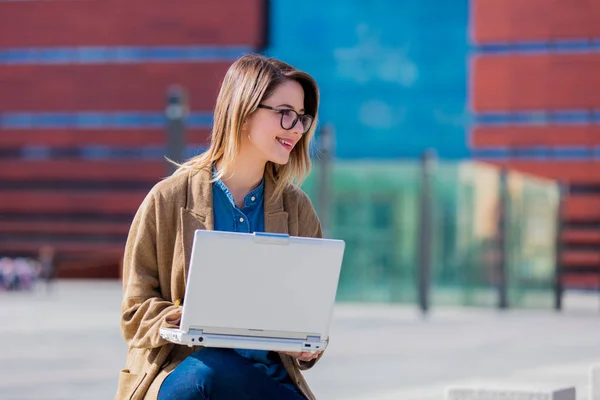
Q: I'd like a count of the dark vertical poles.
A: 5